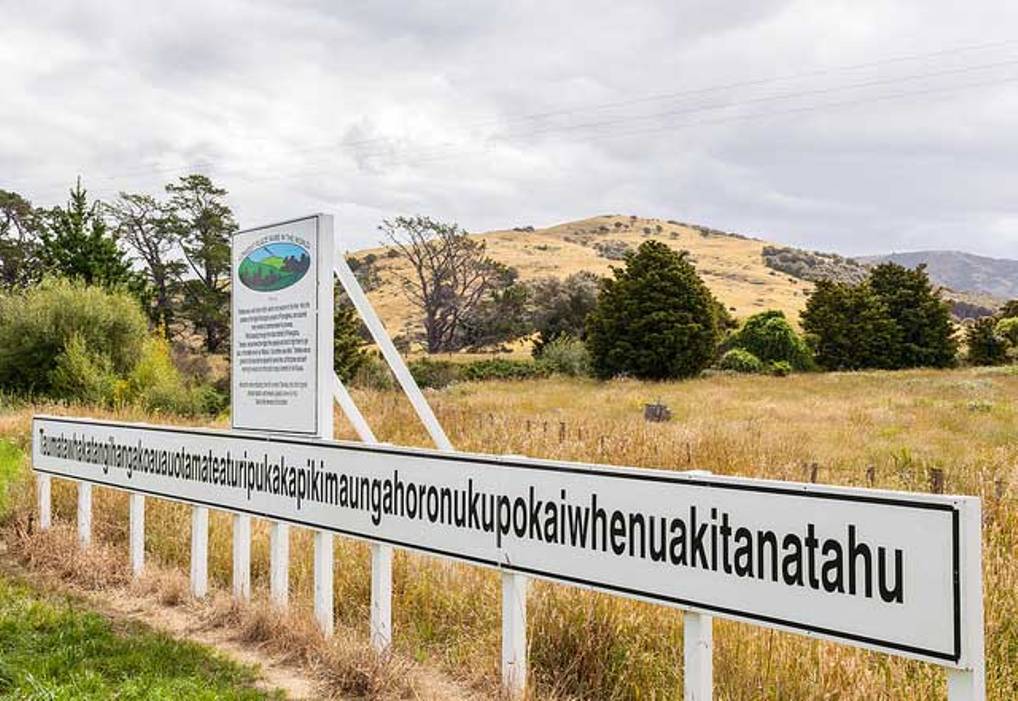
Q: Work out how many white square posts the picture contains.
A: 11